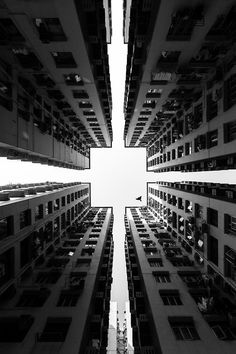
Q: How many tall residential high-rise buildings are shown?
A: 4